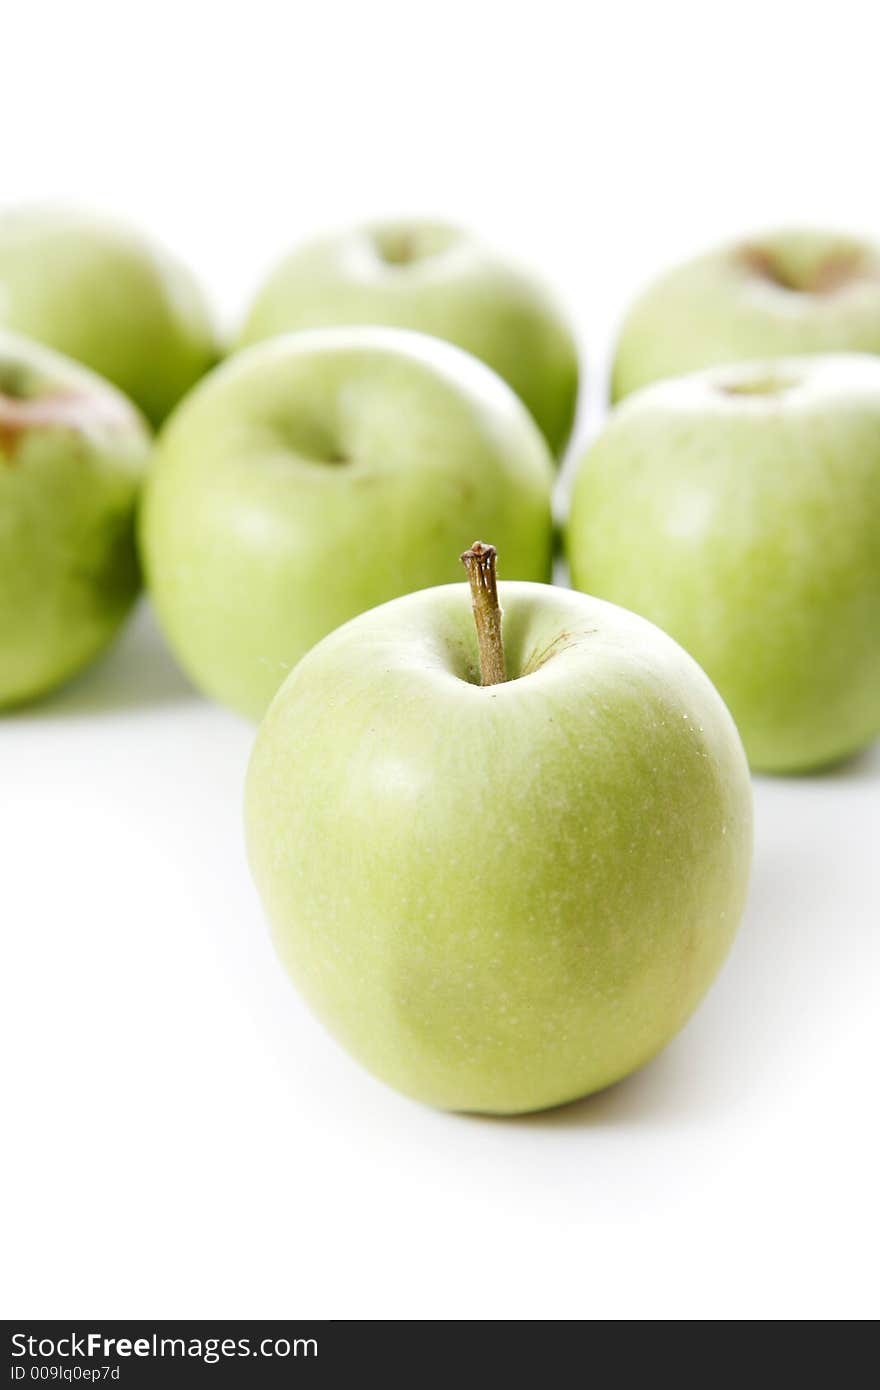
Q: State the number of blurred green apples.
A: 6